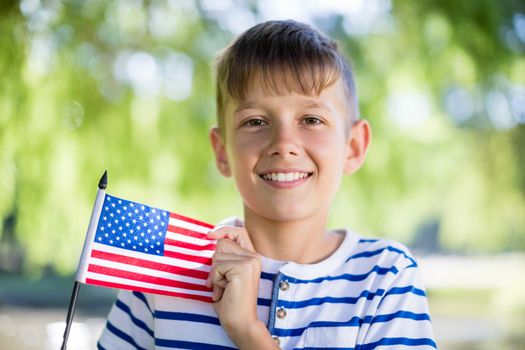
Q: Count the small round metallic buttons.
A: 3